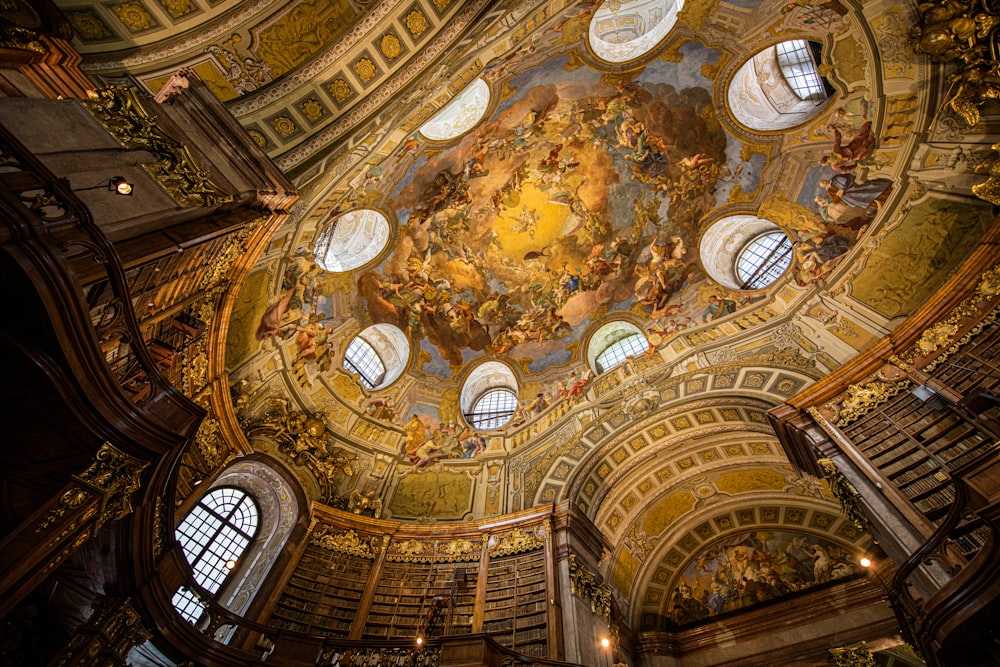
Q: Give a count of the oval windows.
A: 8